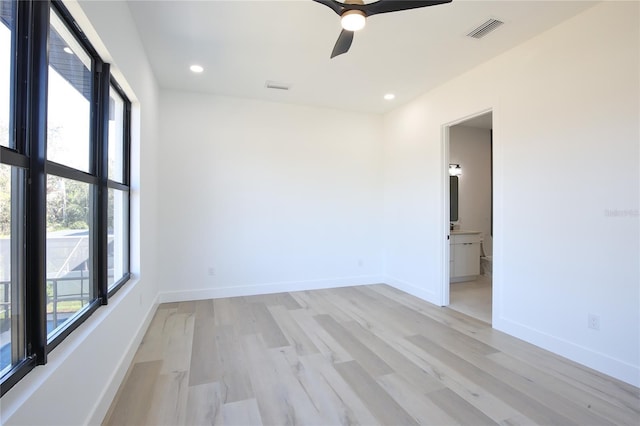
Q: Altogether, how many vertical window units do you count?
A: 3